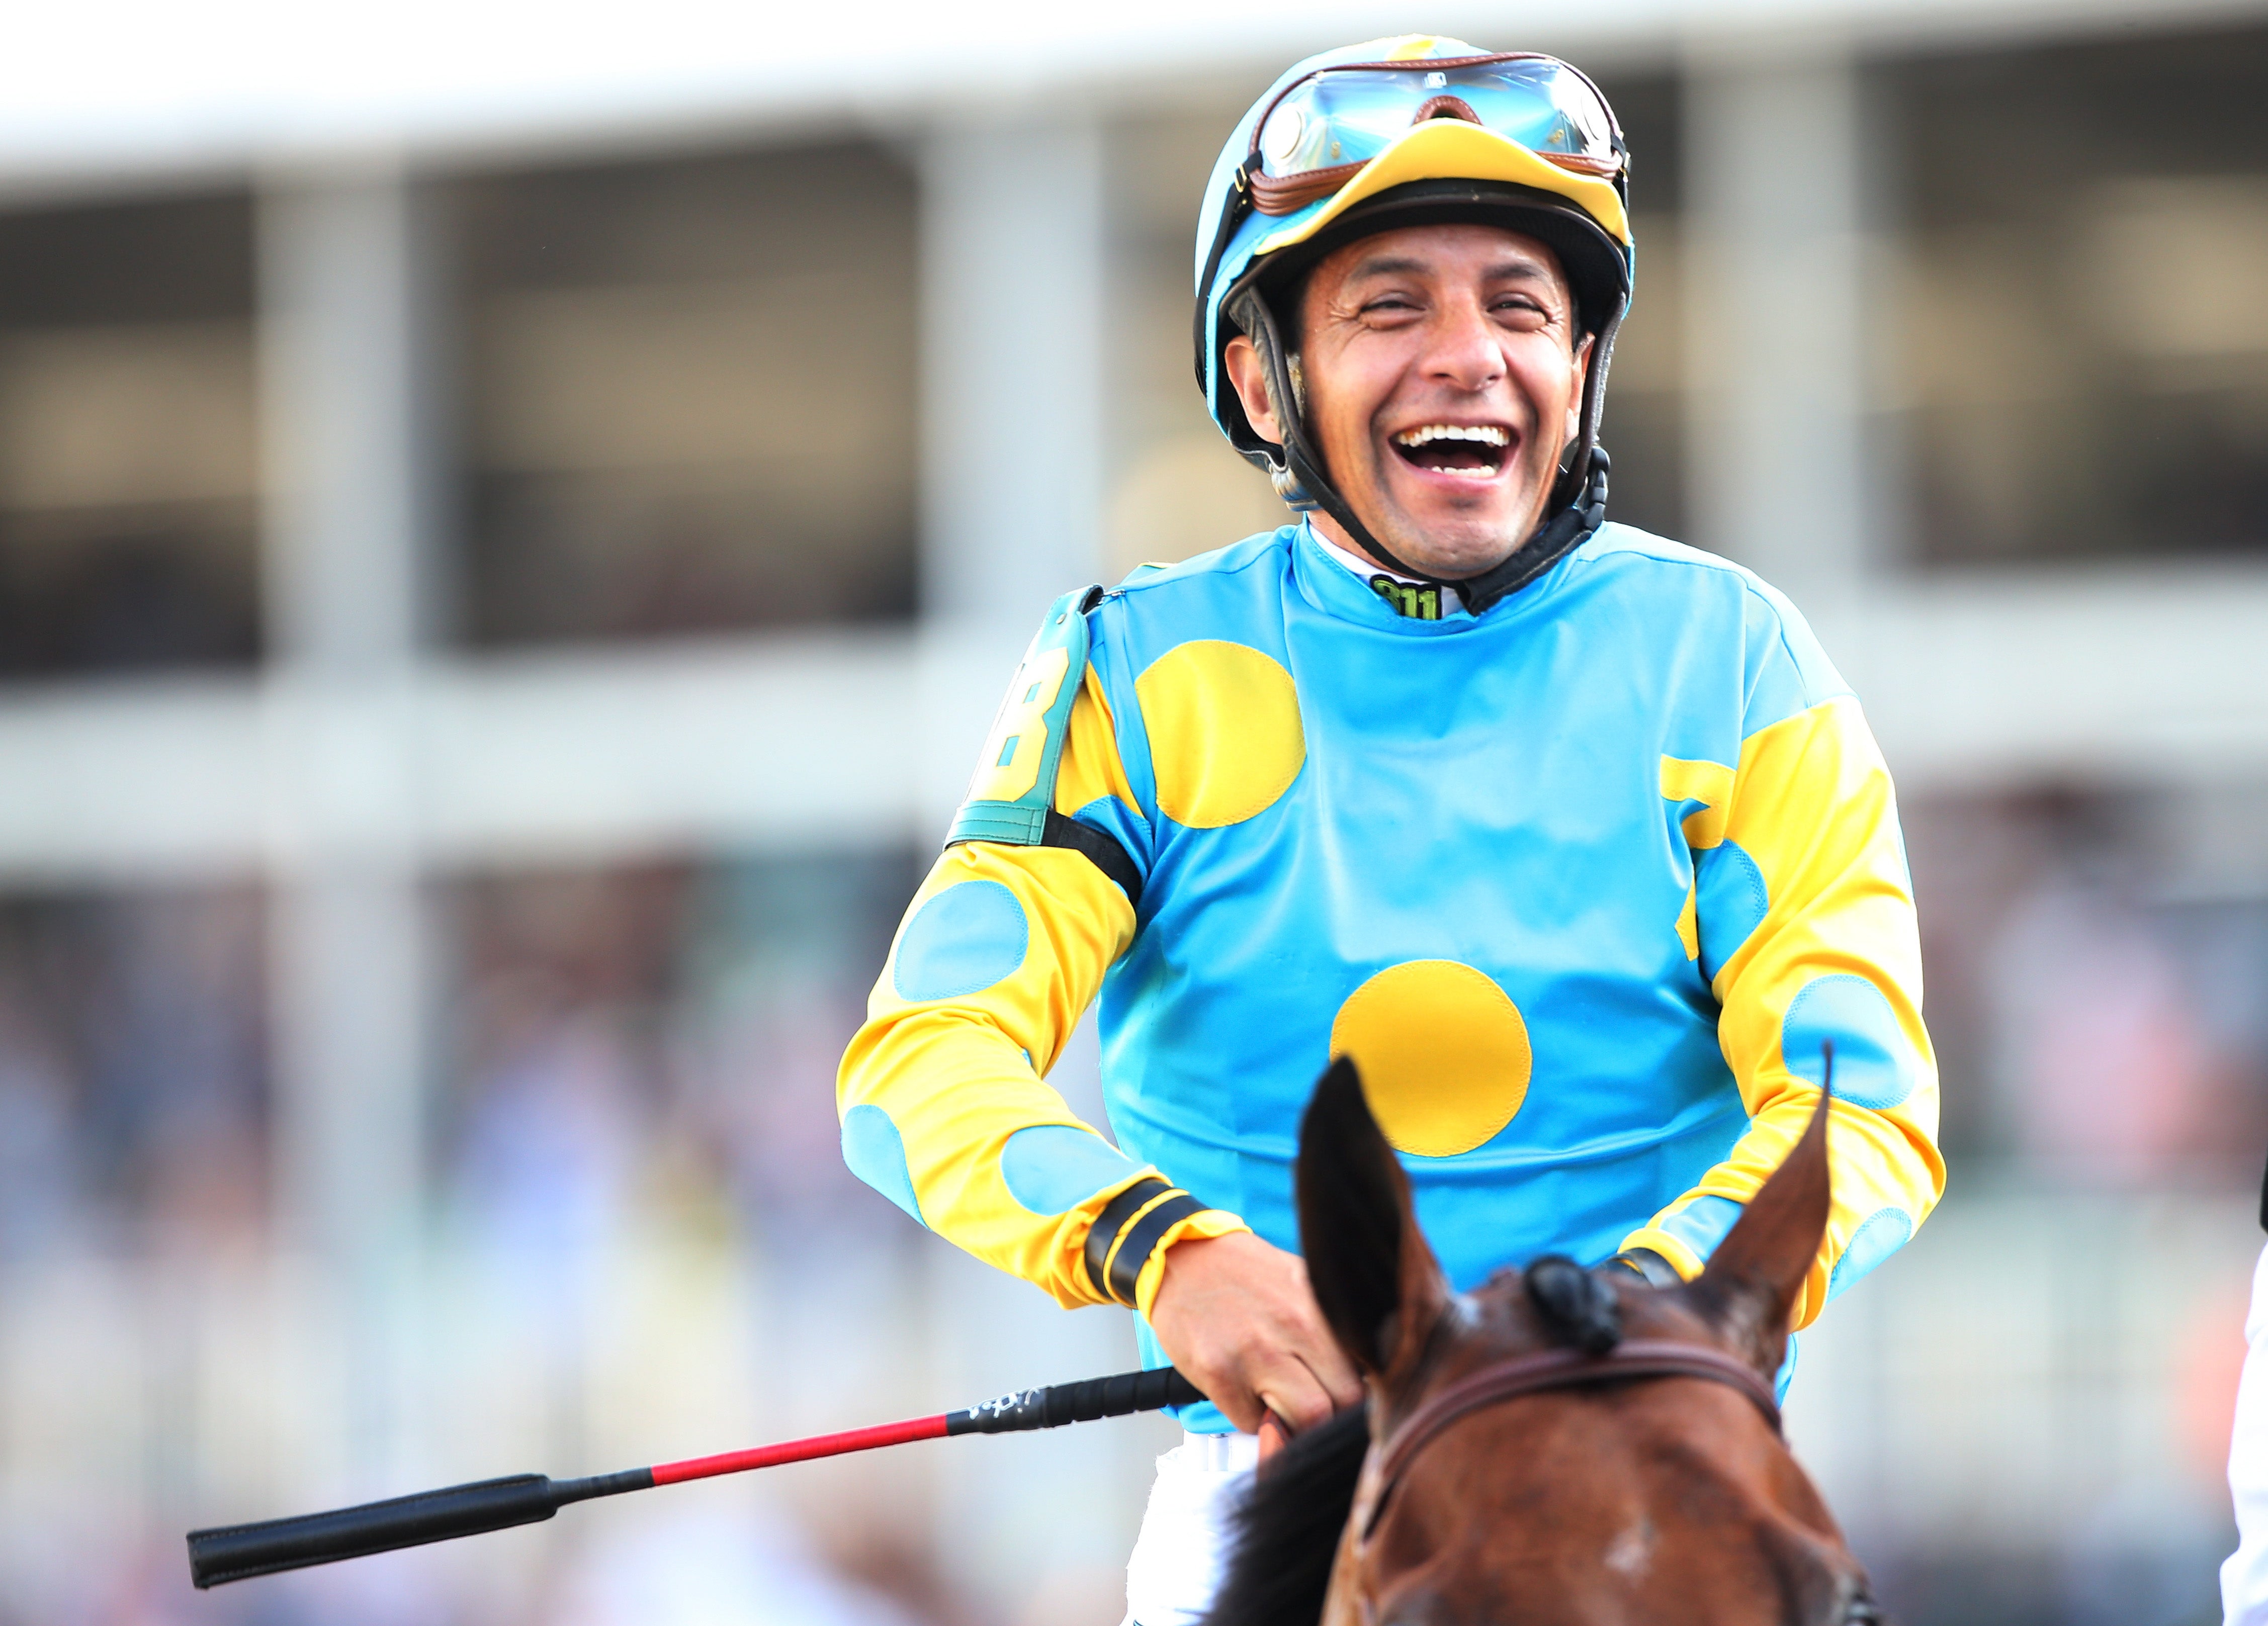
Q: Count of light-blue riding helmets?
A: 1